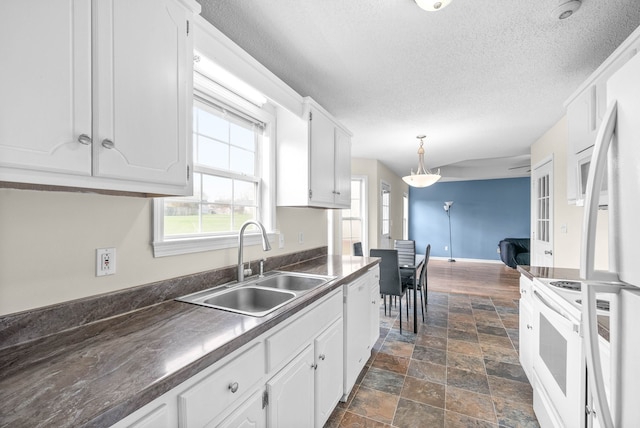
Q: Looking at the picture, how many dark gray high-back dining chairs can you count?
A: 4